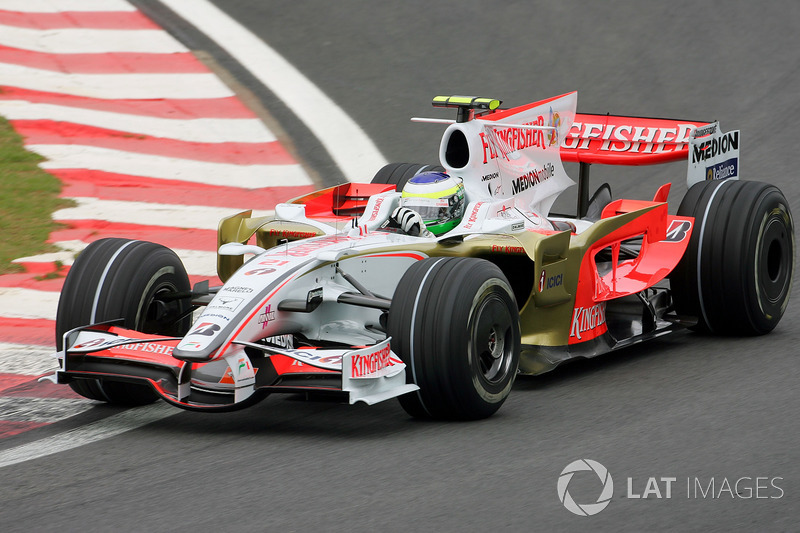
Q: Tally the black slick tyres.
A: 4